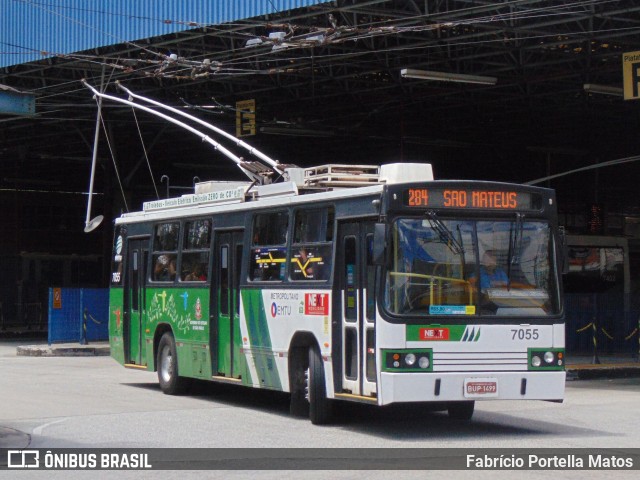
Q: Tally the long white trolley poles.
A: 2